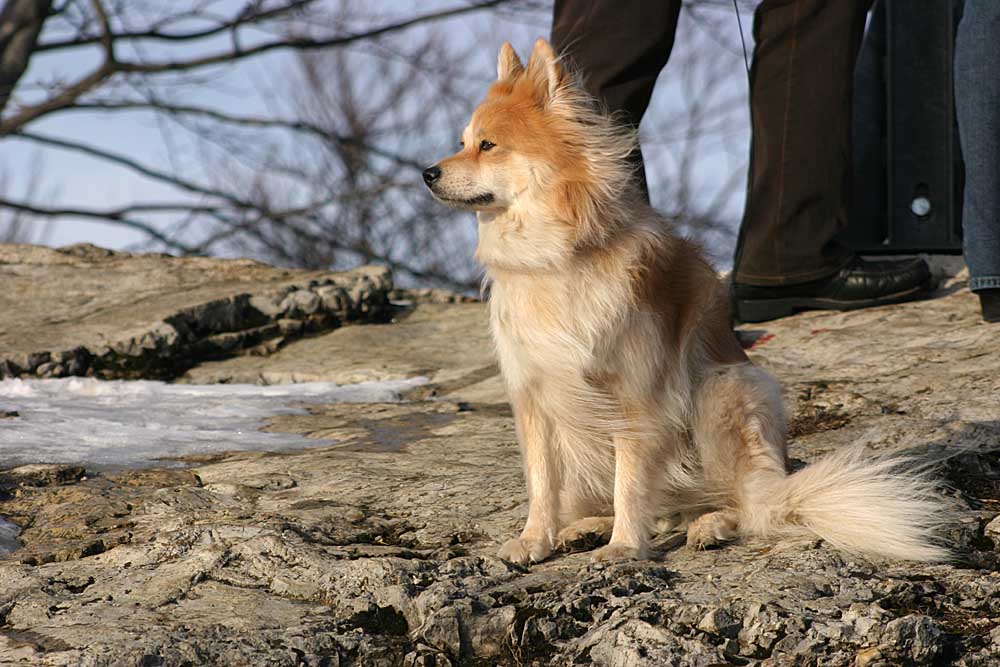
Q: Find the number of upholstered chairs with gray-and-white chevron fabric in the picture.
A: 0